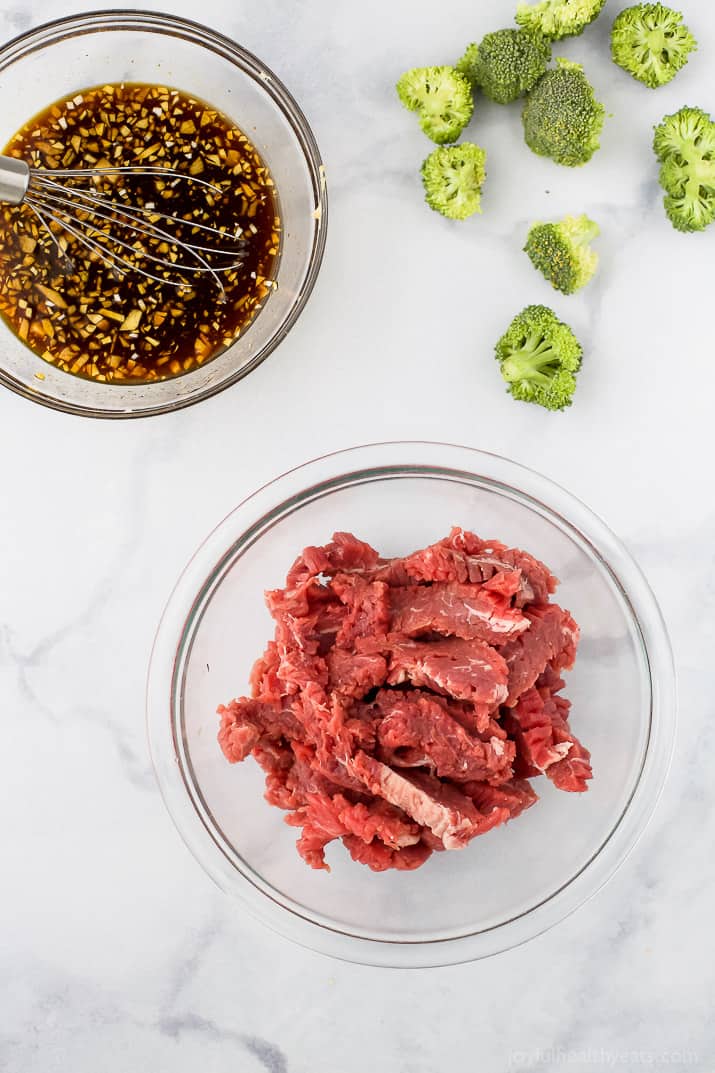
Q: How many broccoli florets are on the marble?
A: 9